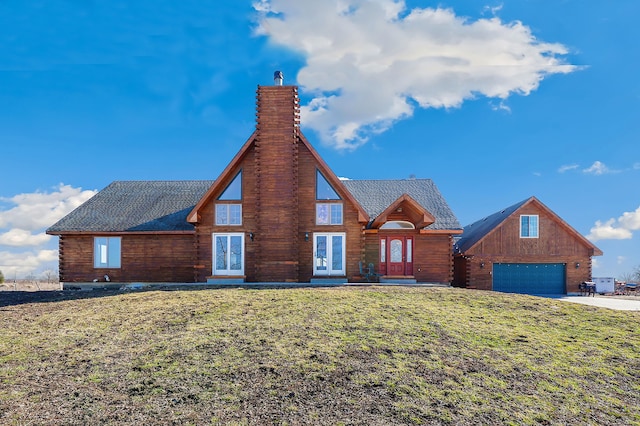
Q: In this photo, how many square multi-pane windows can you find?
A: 4